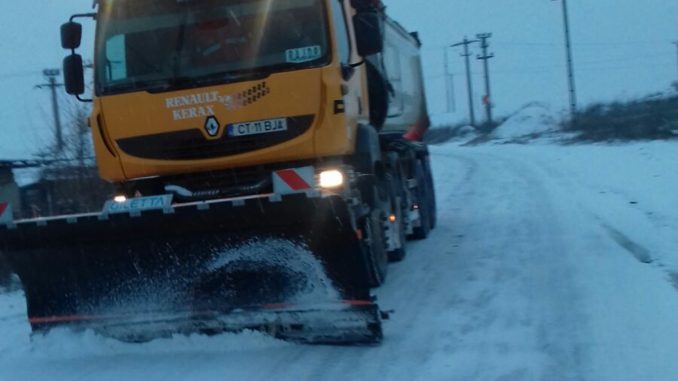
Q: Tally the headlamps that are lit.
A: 2